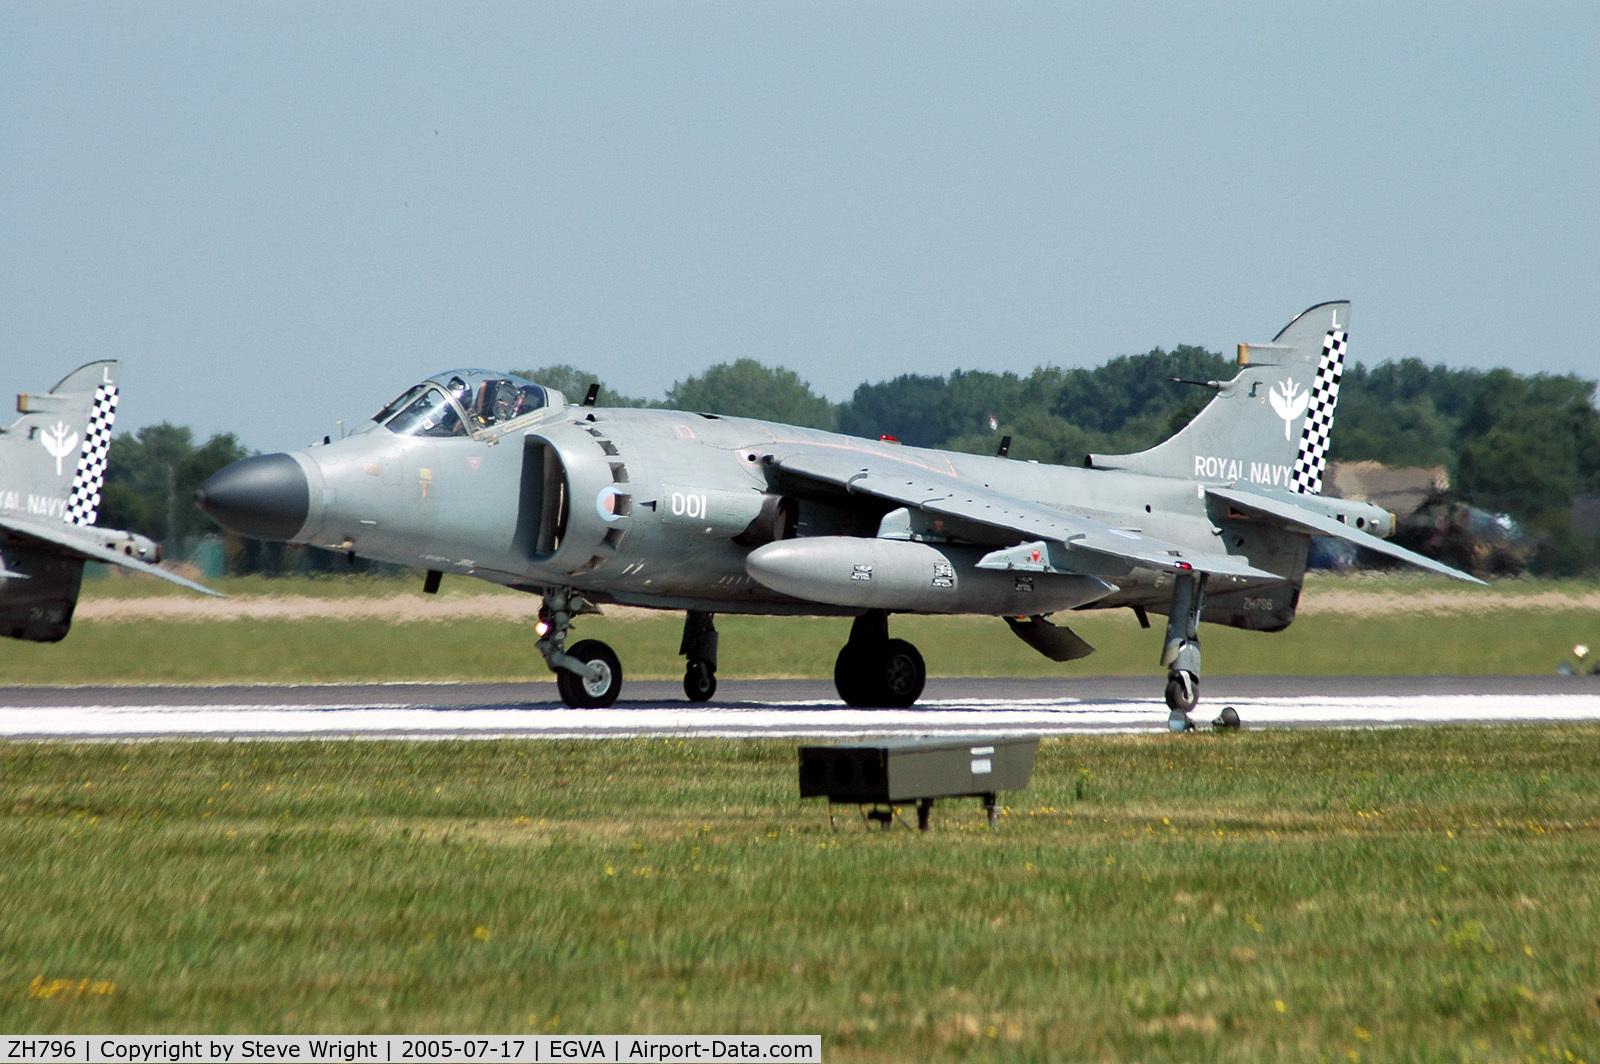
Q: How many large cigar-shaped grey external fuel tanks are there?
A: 1